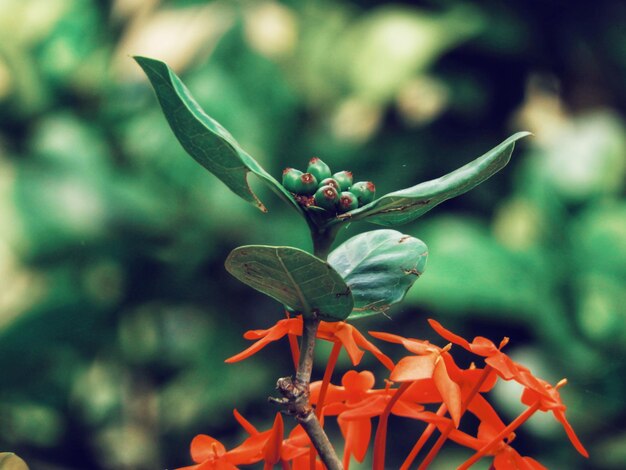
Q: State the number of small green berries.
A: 8